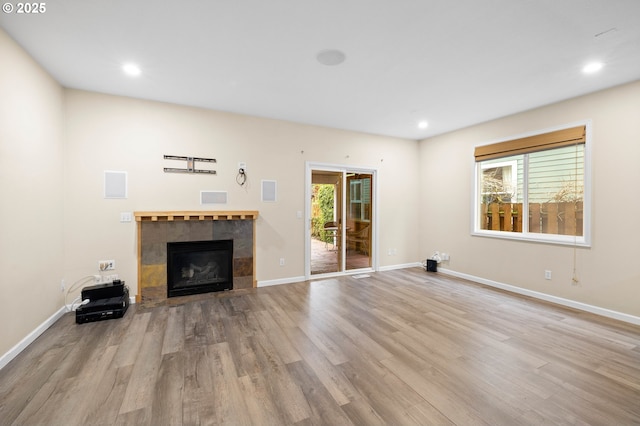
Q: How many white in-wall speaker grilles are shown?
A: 3